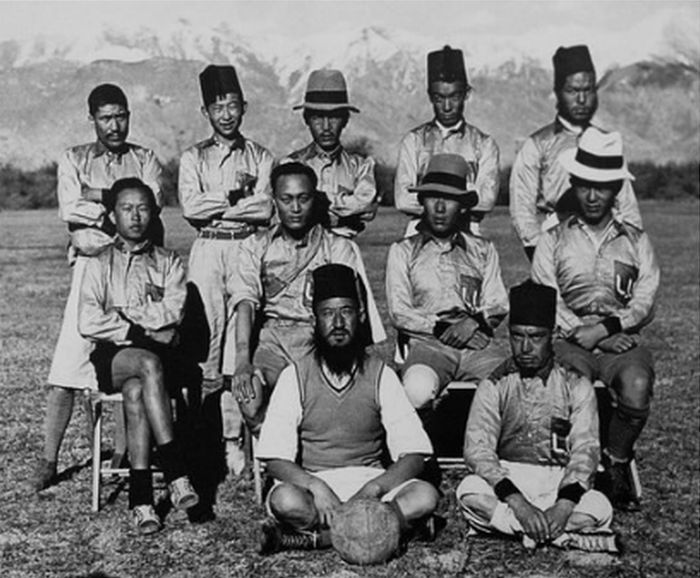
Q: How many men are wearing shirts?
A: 11